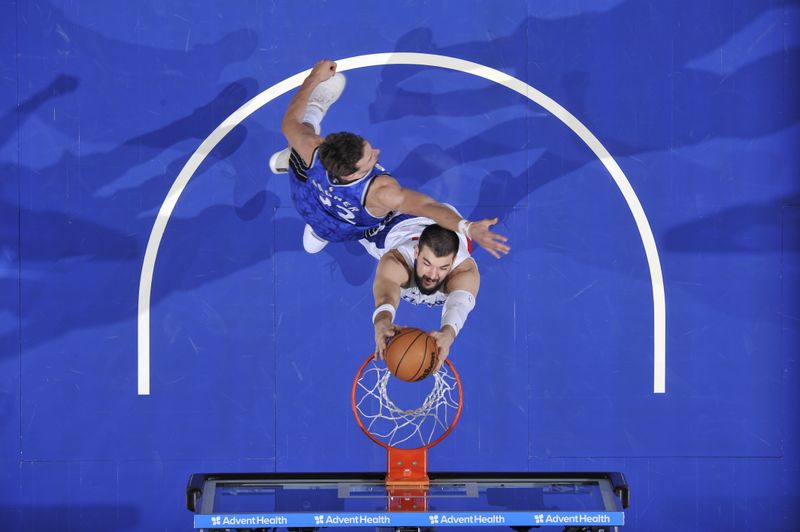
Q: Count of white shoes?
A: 3